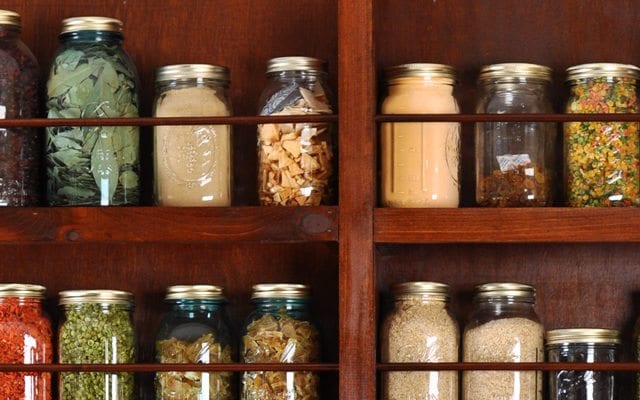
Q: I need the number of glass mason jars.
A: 14